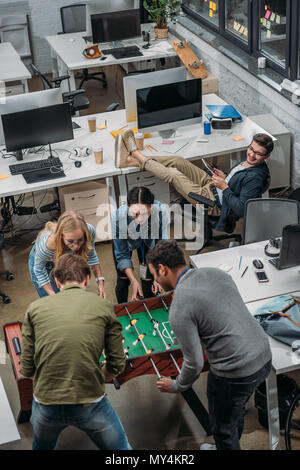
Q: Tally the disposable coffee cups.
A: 3